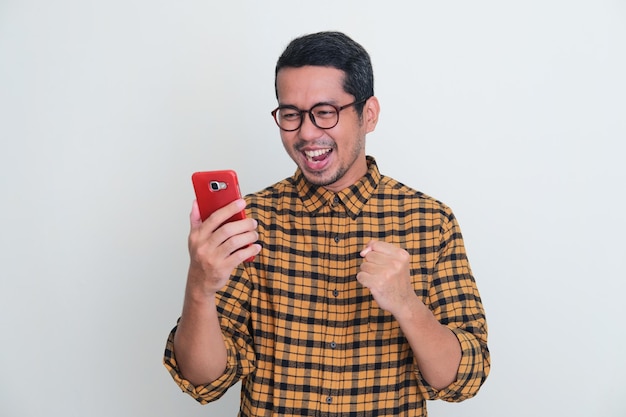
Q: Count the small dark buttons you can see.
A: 5